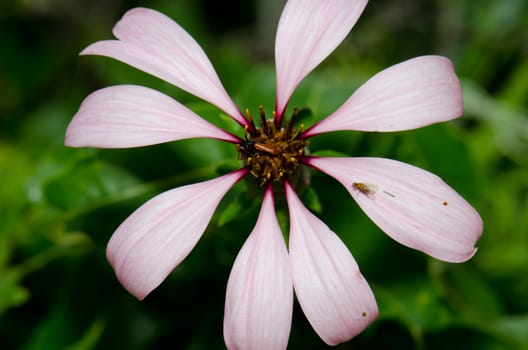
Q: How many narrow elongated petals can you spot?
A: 8